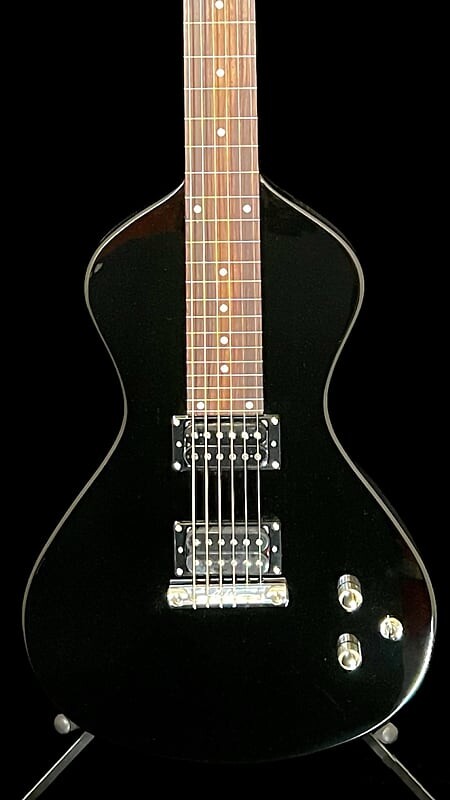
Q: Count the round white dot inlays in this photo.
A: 11